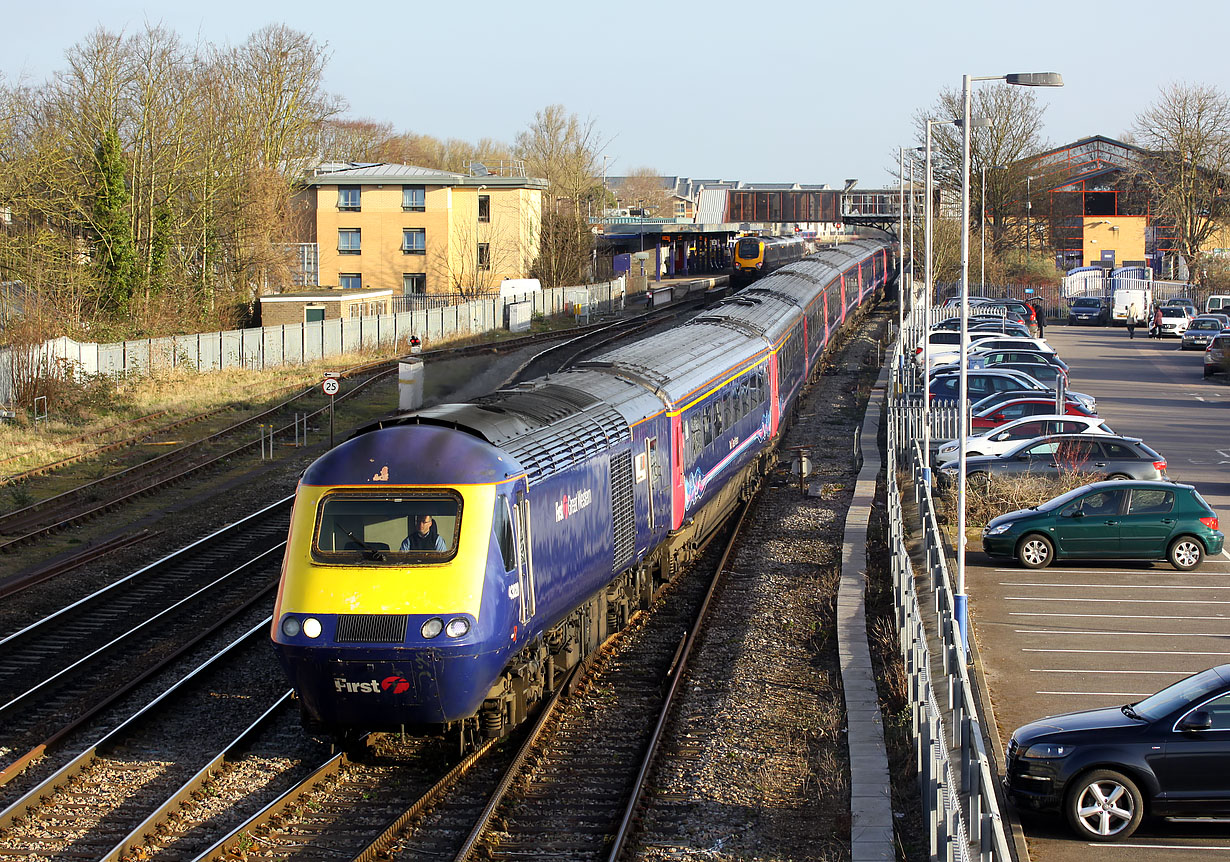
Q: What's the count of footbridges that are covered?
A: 1